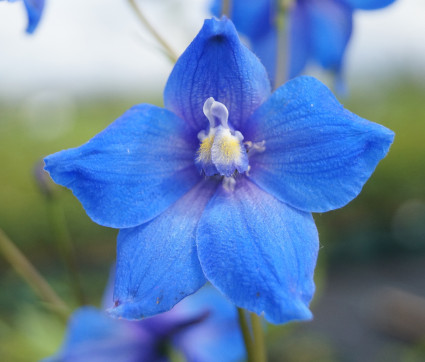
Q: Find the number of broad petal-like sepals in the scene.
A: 5